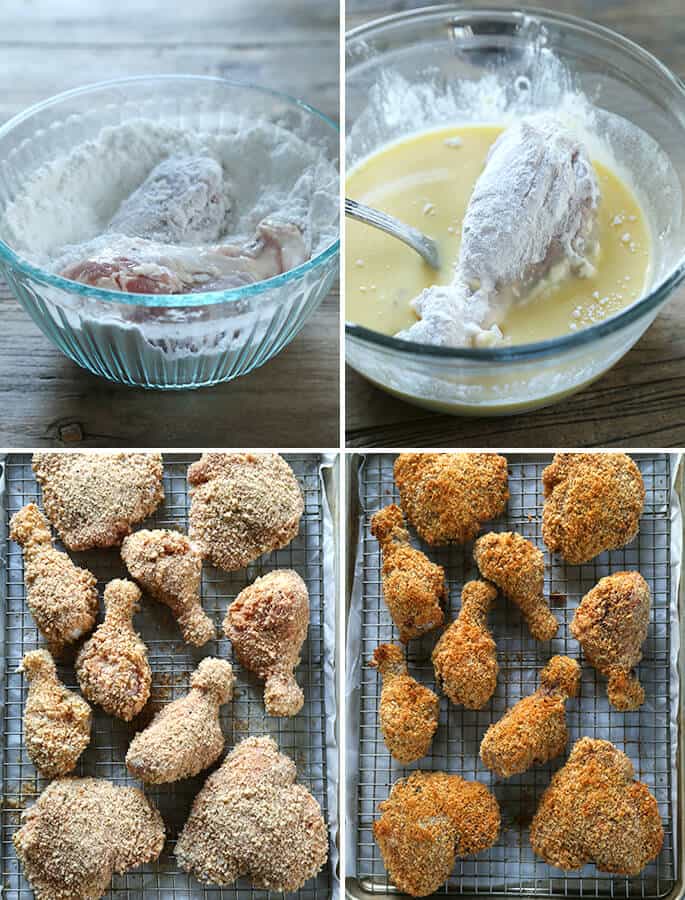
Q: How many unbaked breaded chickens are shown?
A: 10